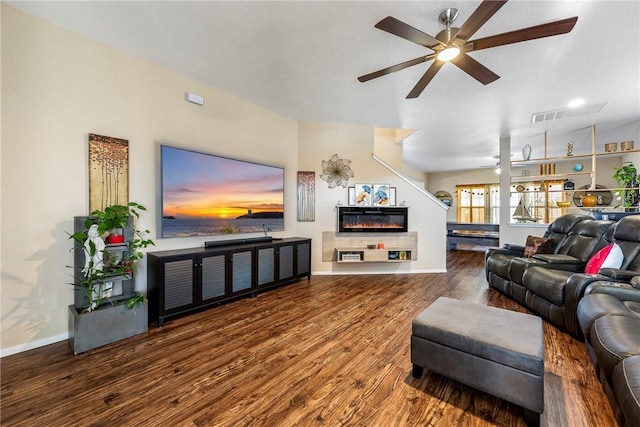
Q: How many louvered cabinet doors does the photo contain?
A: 6